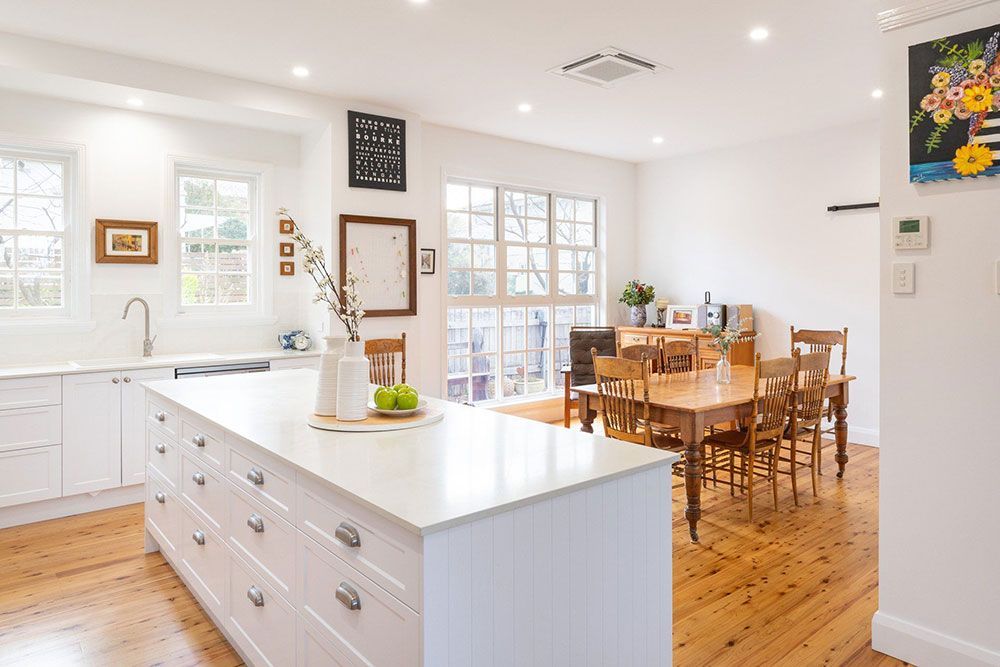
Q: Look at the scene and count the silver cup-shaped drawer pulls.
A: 11